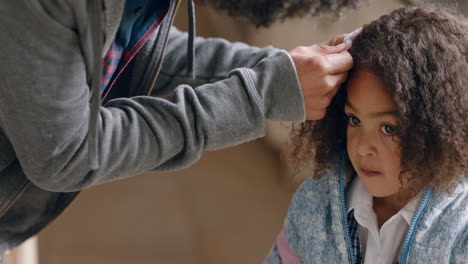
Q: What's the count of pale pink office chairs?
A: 0